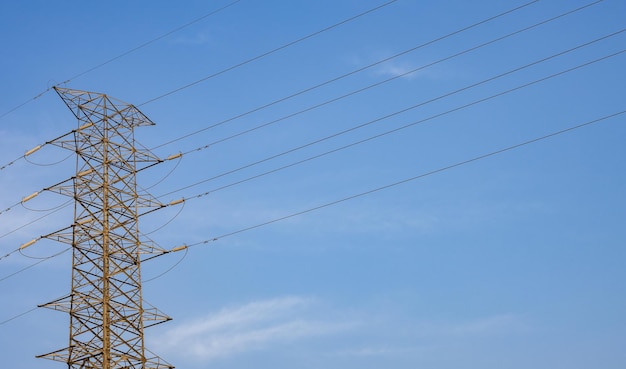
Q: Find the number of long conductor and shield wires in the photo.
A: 7